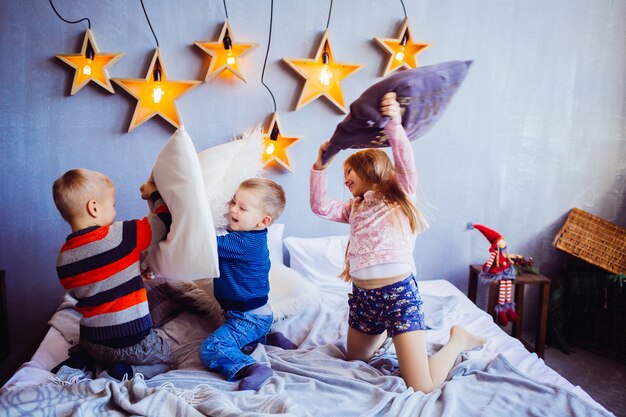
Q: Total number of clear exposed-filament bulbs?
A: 6